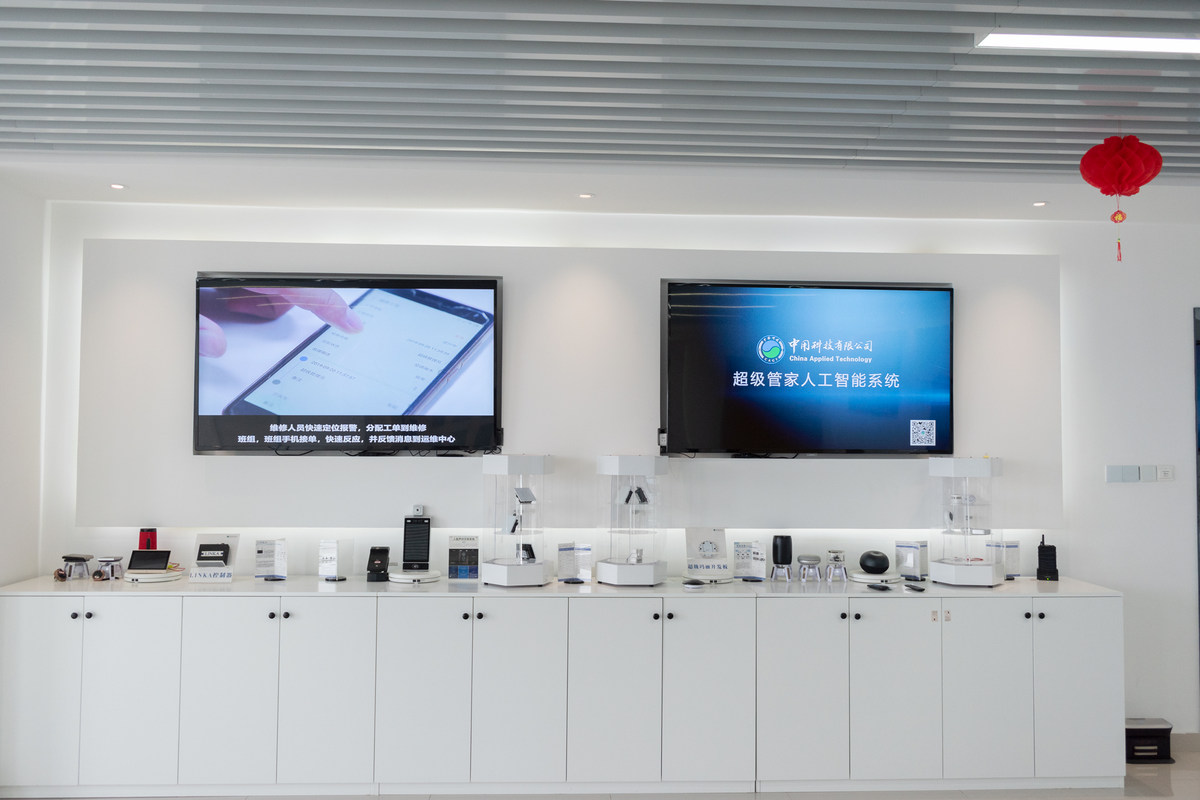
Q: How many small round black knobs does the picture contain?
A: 12